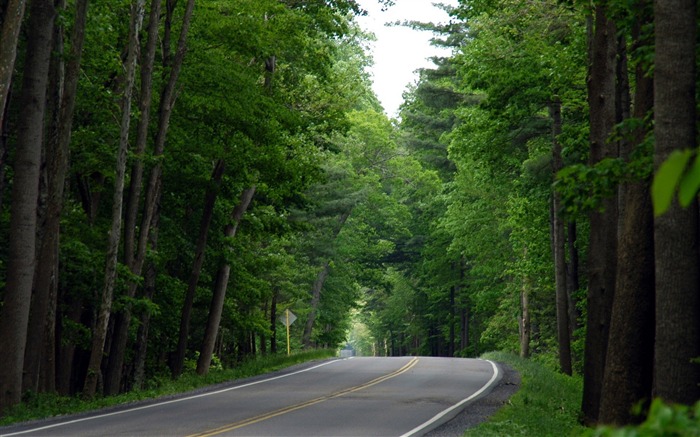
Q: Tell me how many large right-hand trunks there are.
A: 3